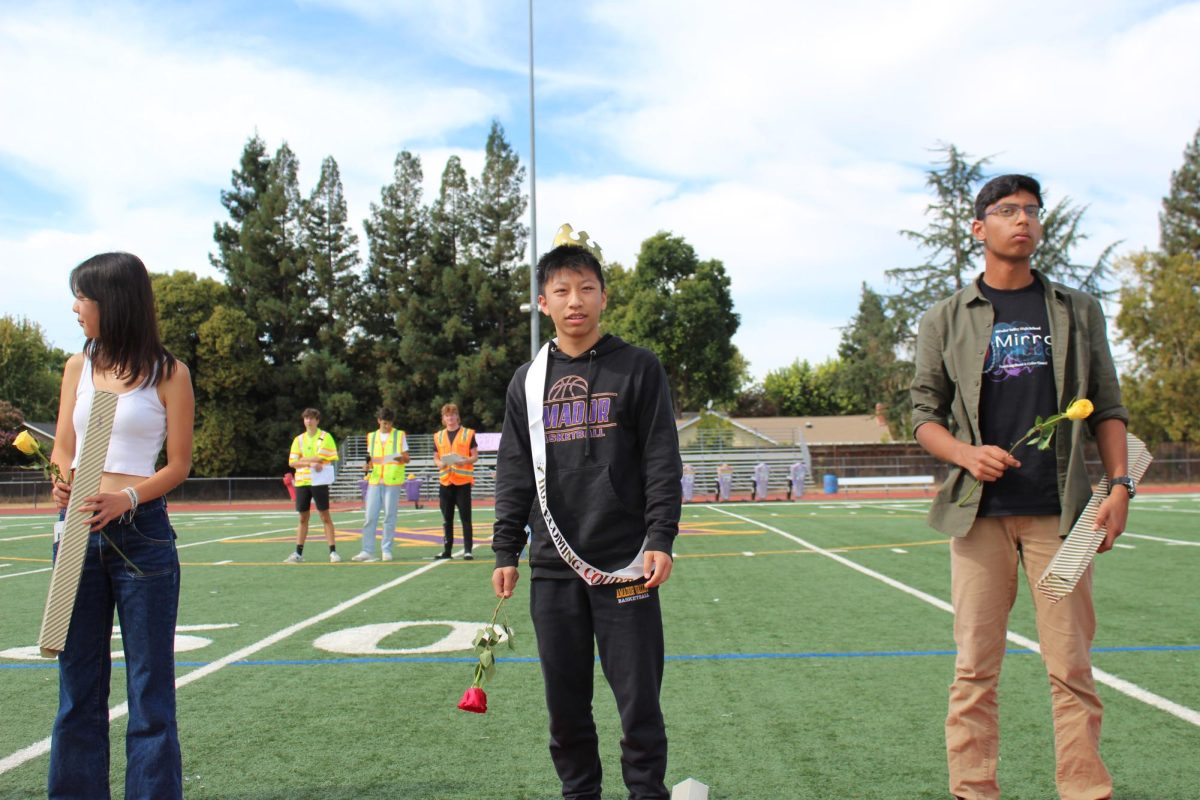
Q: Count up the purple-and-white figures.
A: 4